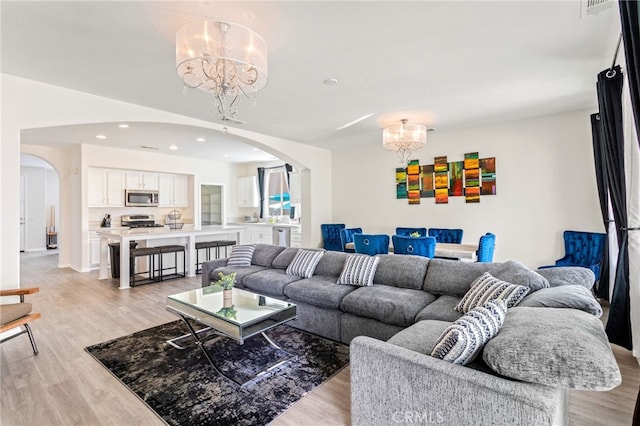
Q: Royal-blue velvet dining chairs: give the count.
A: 8